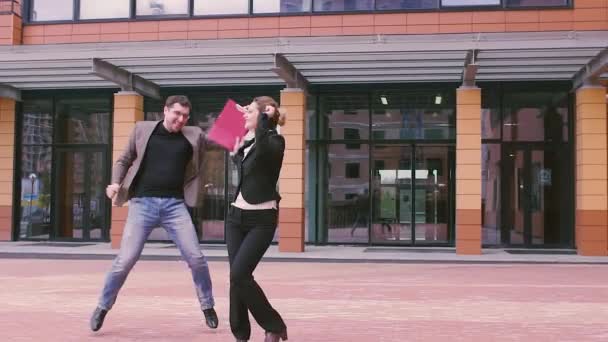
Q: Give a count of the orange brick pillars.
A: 5